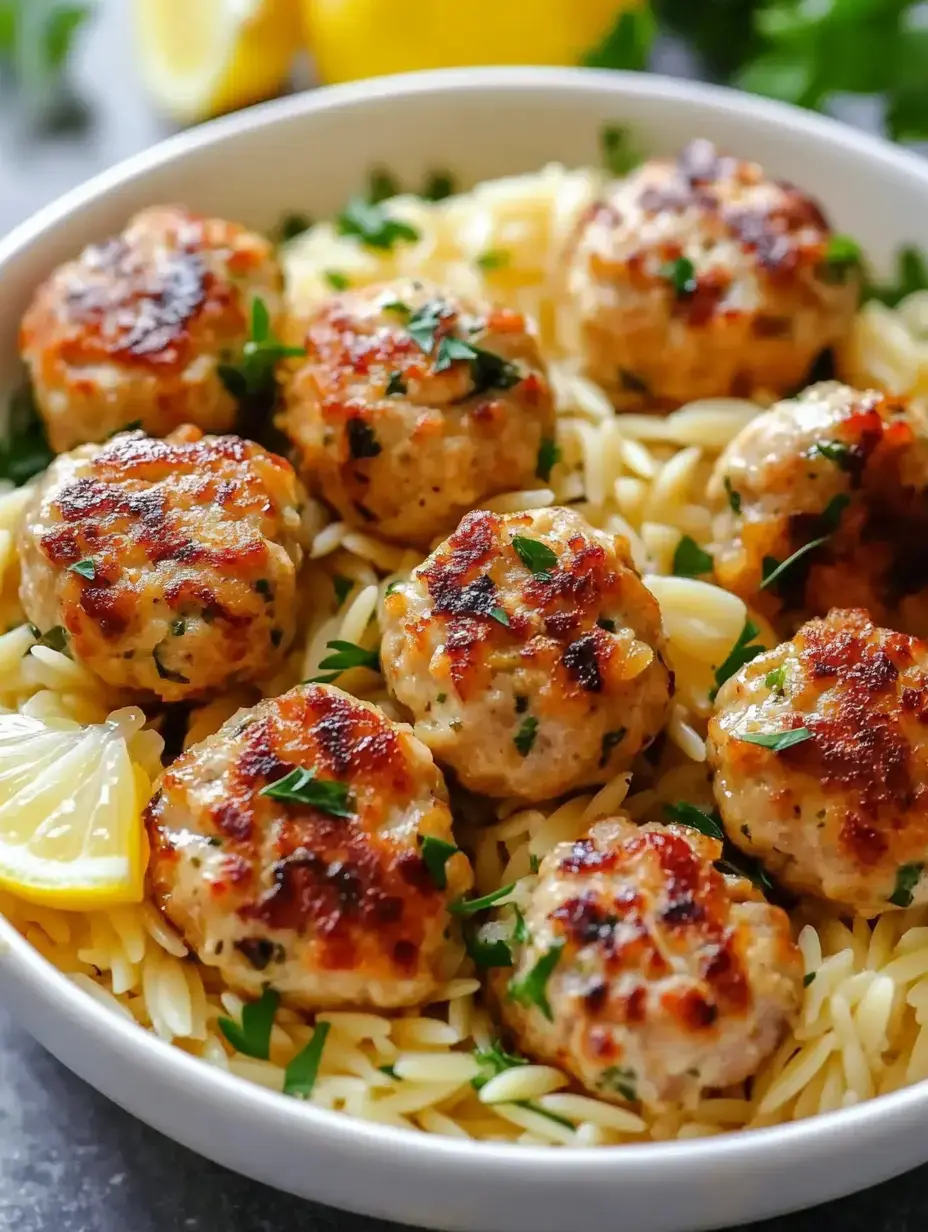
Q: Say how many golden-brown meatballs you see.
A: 9